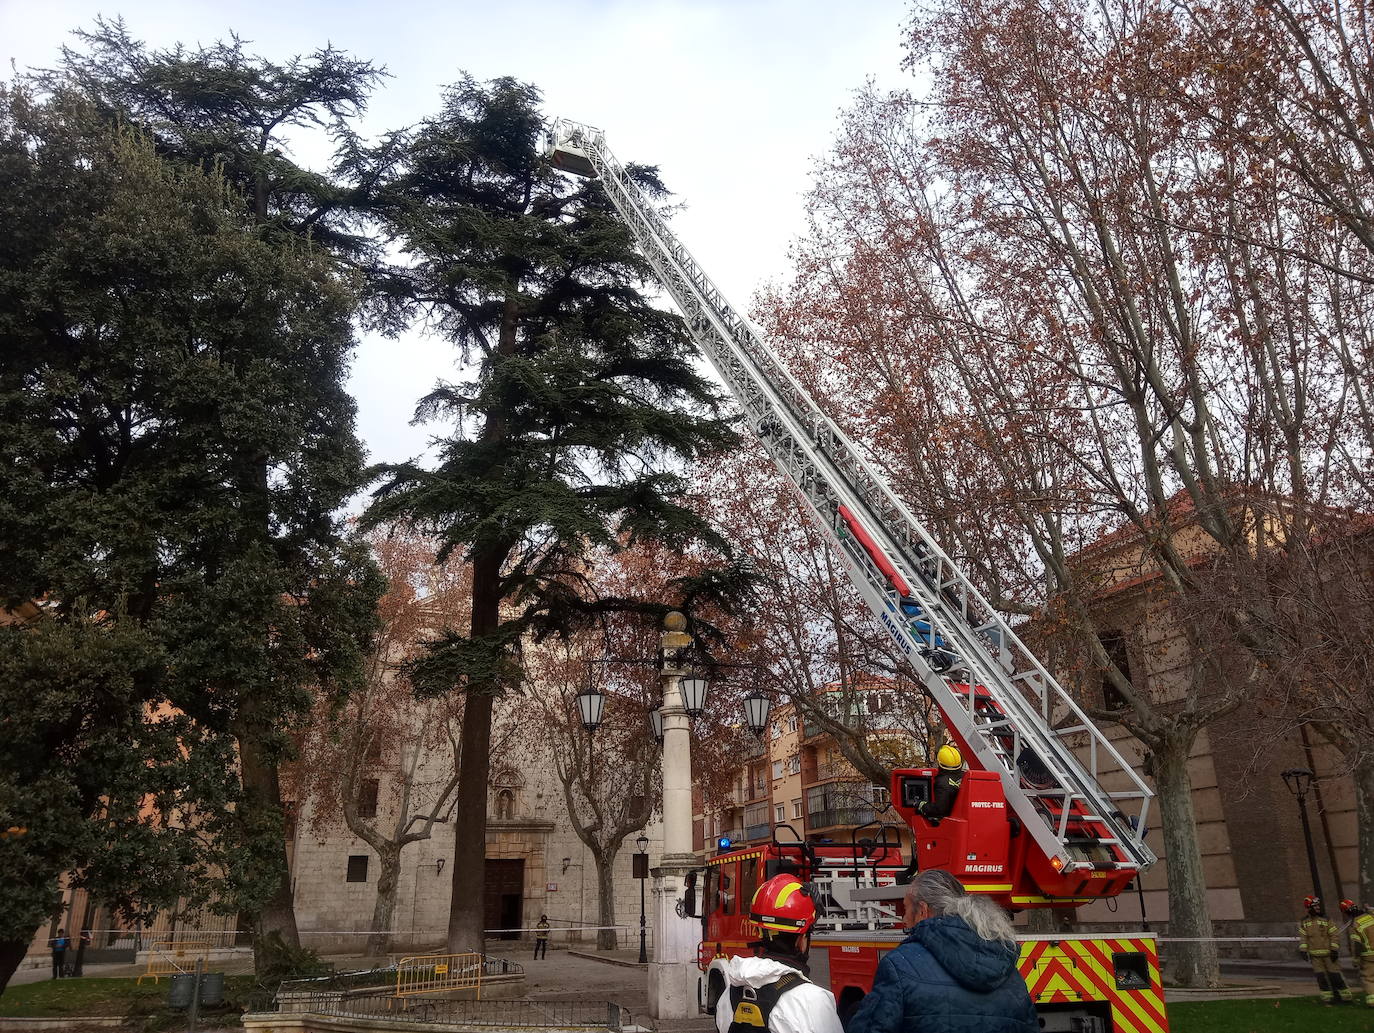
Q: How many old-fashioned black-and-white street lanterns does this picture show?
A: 4